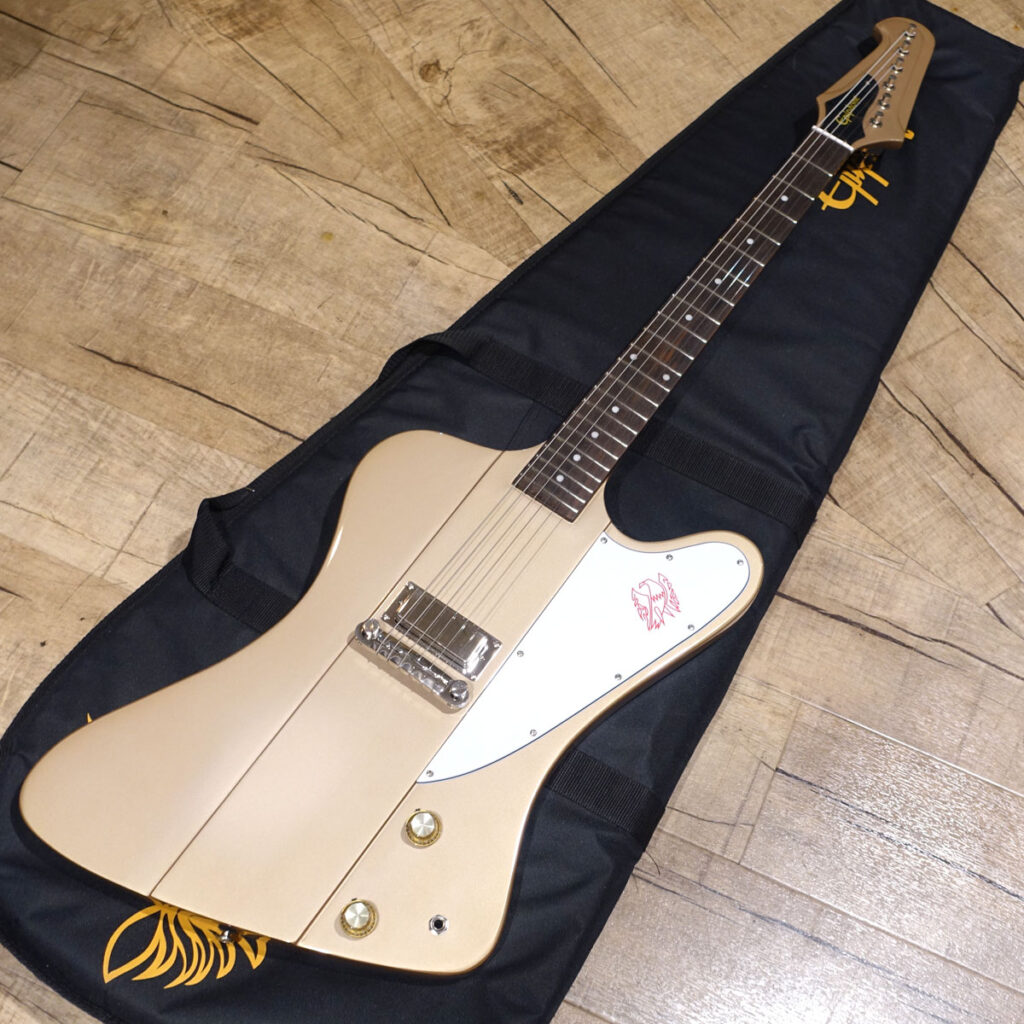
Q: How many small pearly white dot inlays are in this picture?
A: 10